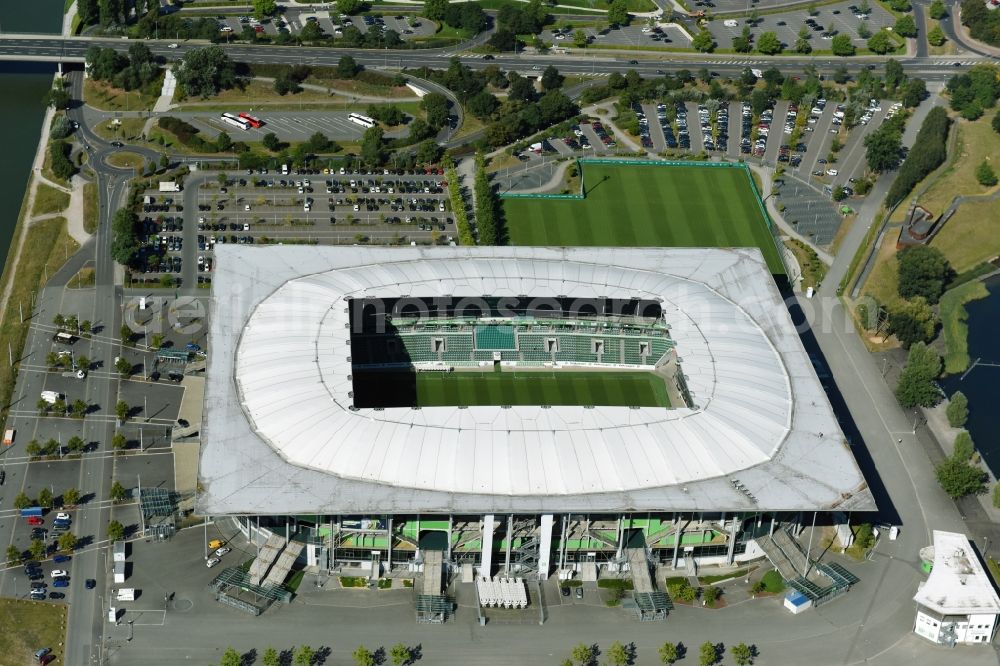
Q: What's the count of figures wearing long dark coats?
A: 0